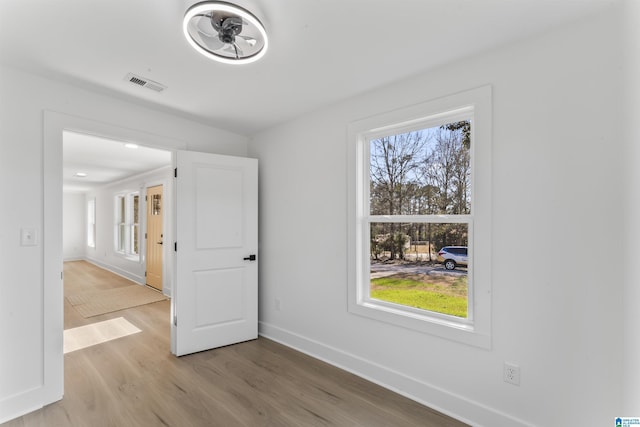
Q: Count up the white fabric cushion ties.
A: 0